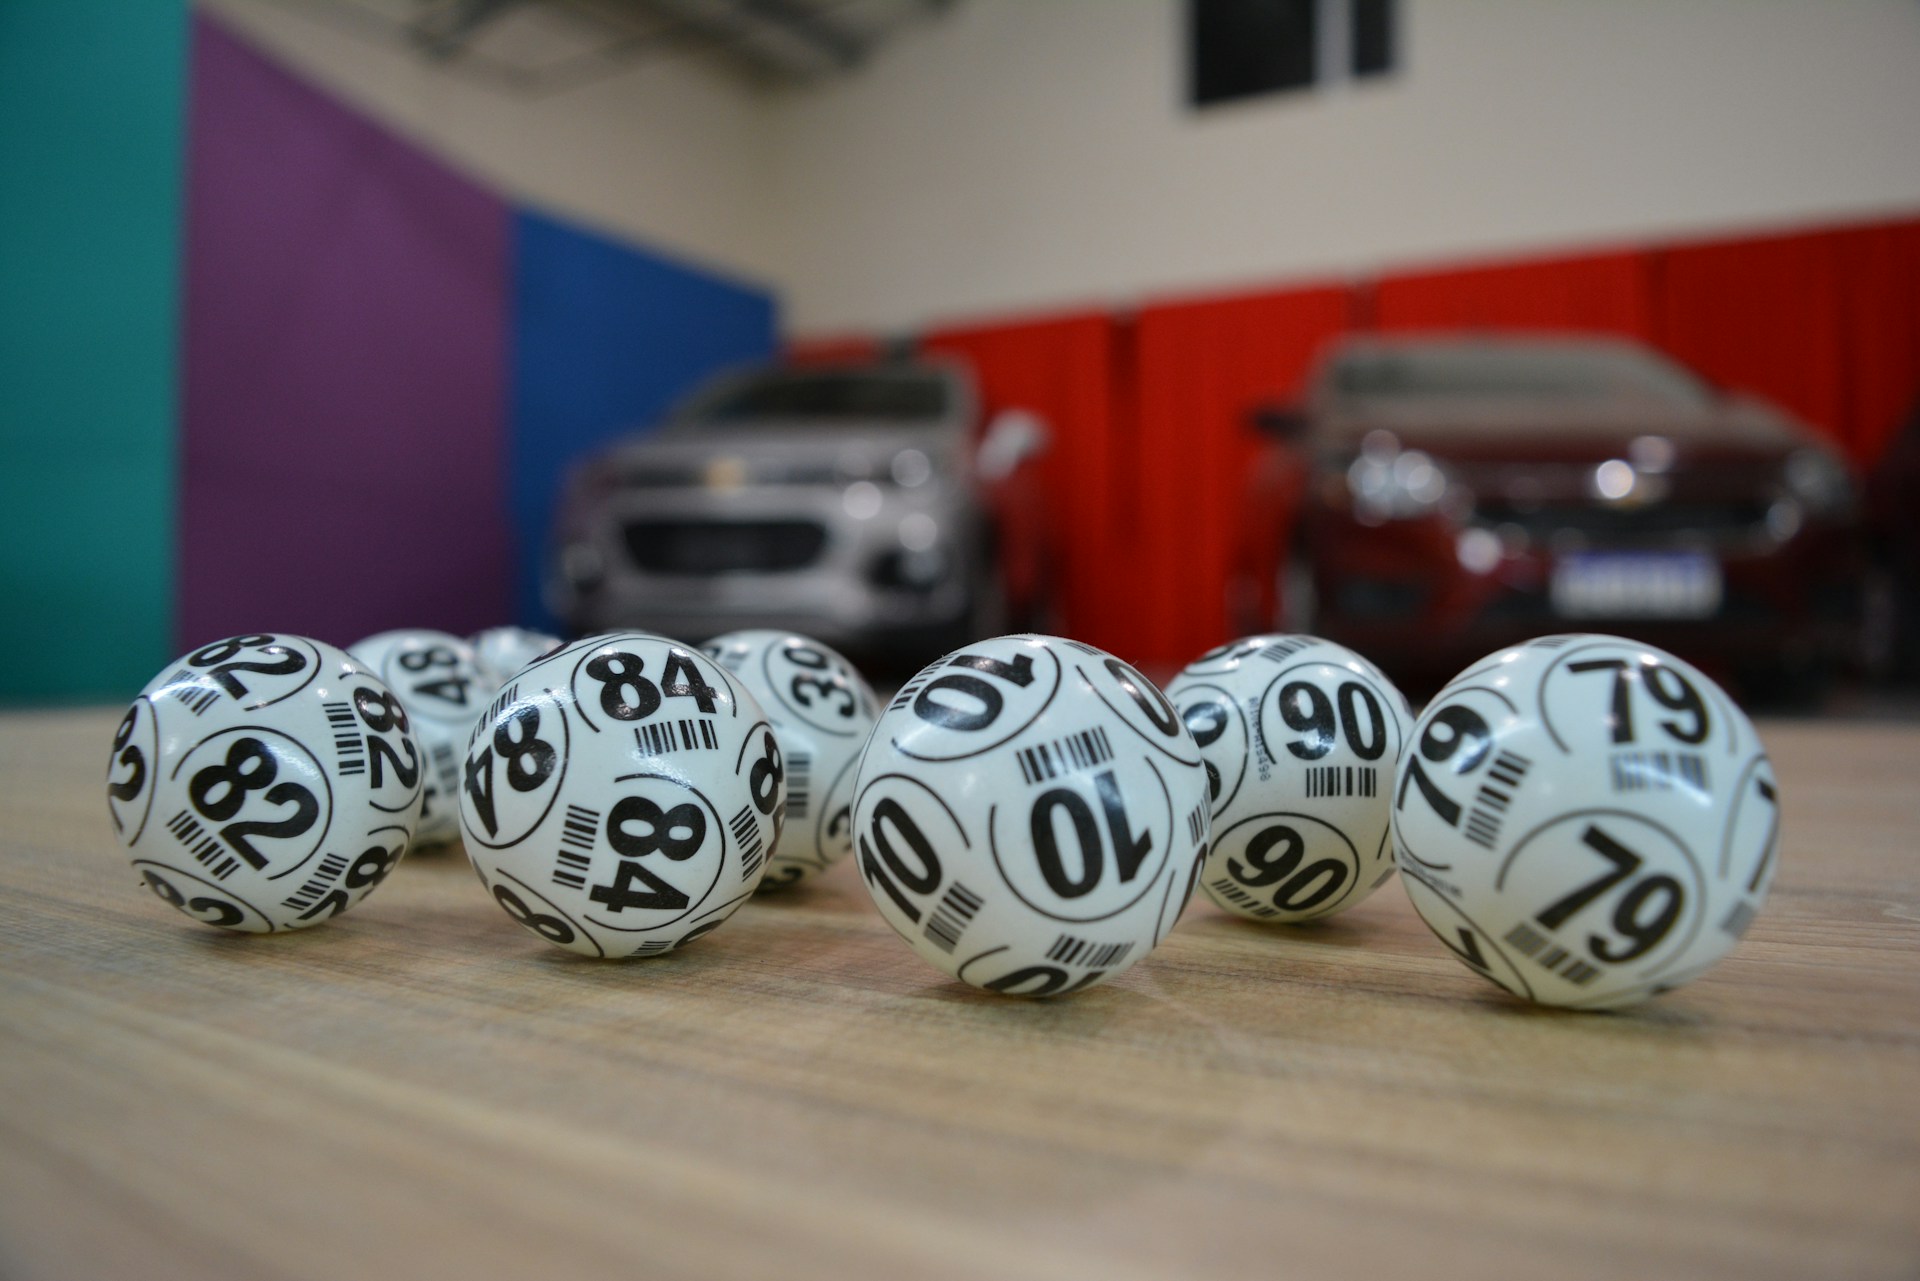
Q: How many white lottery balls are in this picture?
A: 8